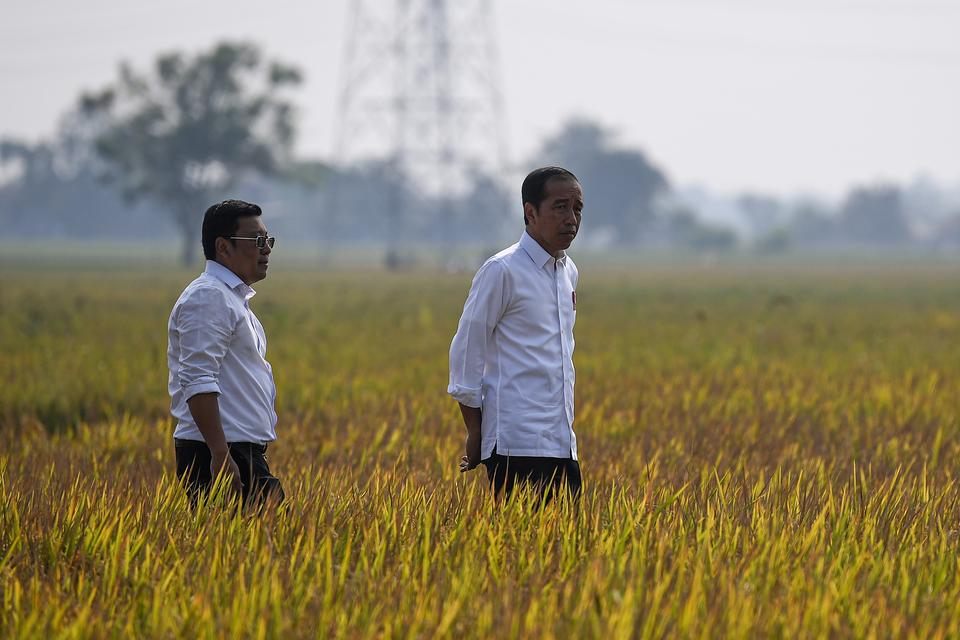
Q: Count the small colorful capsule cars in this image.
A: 0